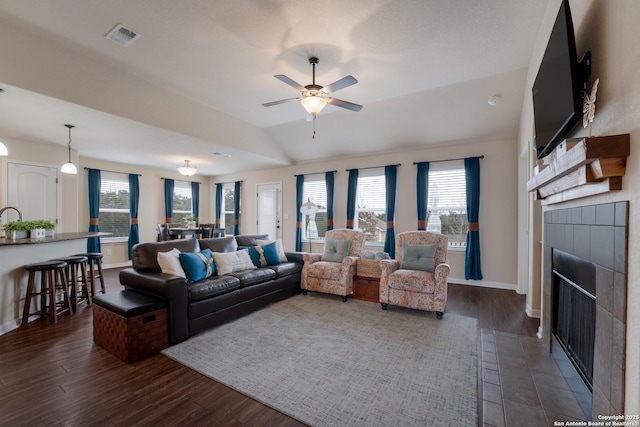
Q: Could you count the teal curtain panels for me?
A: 12